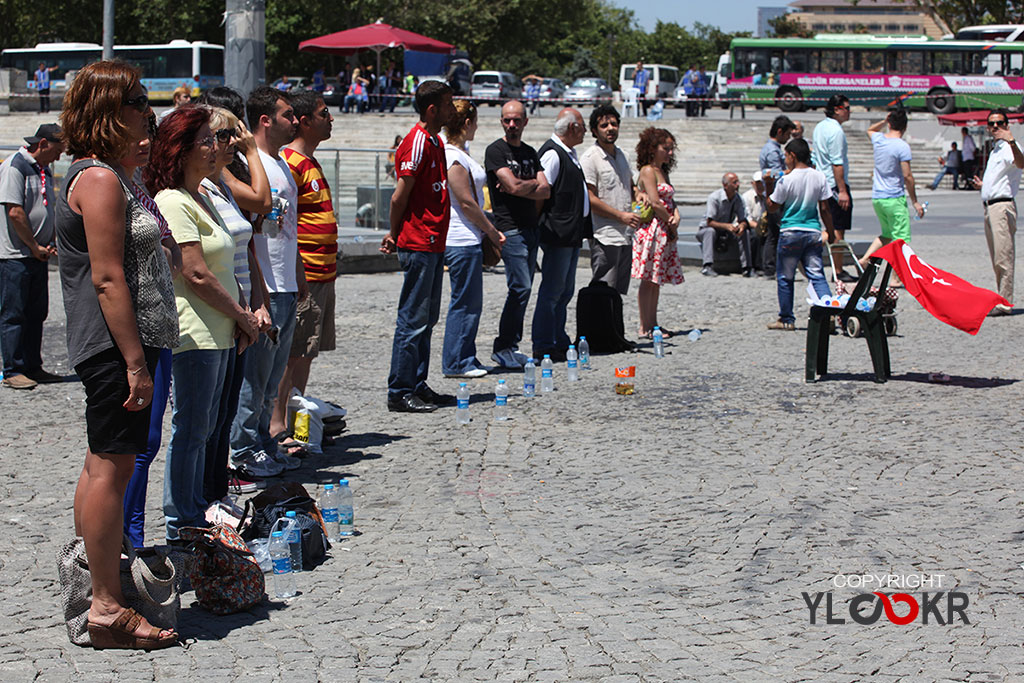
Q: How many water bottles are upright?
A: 11